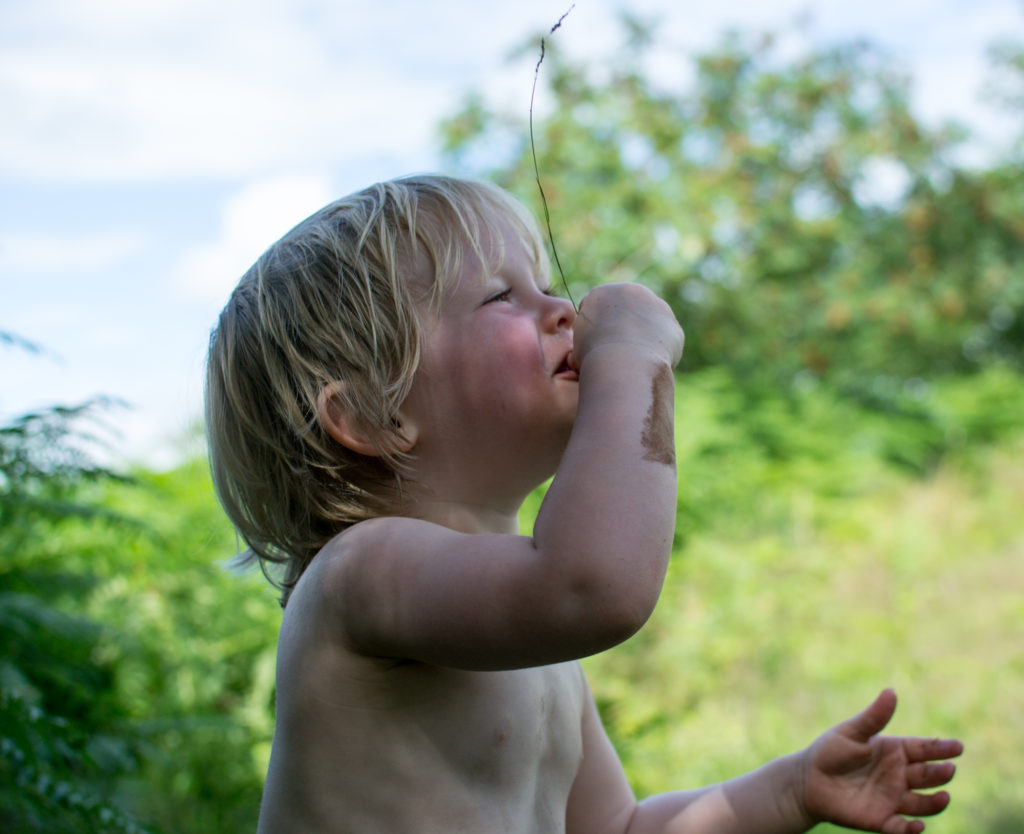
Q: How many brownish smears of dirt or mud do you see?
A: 1